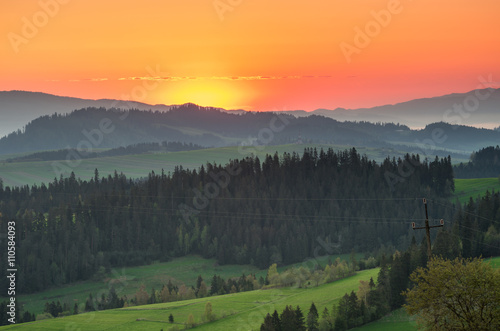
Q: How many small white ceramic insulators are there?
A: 3